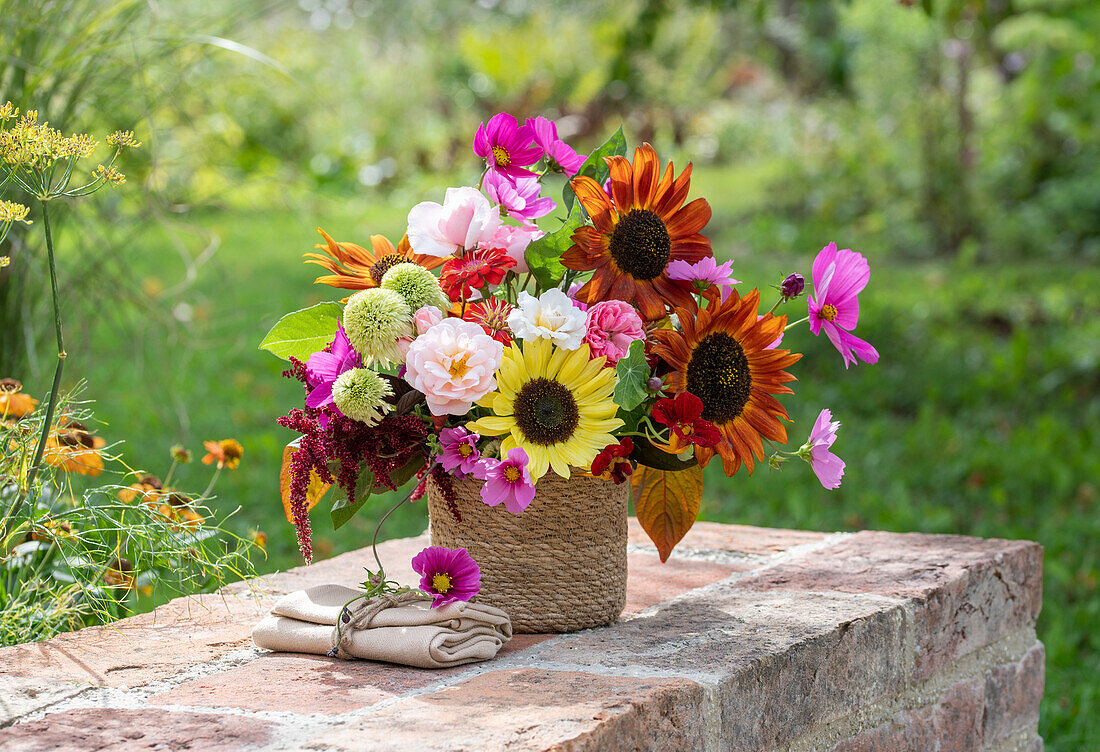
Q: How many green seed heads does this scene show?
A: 3